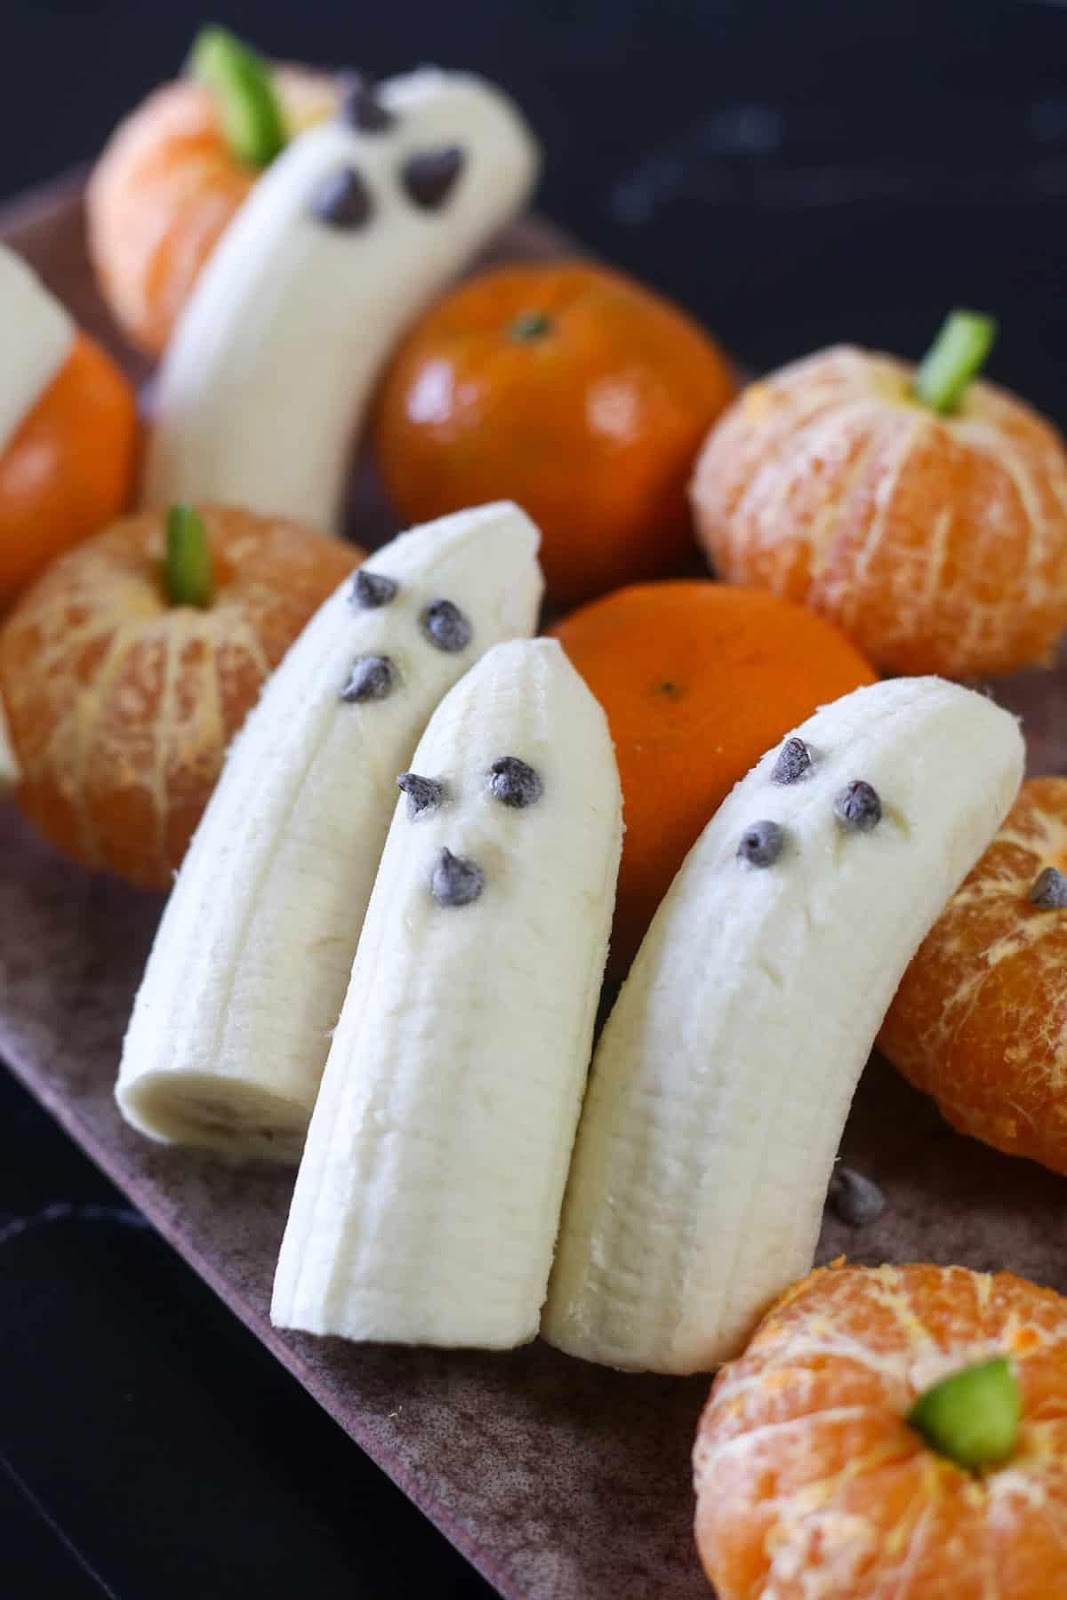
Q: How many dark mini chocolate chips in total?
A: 14